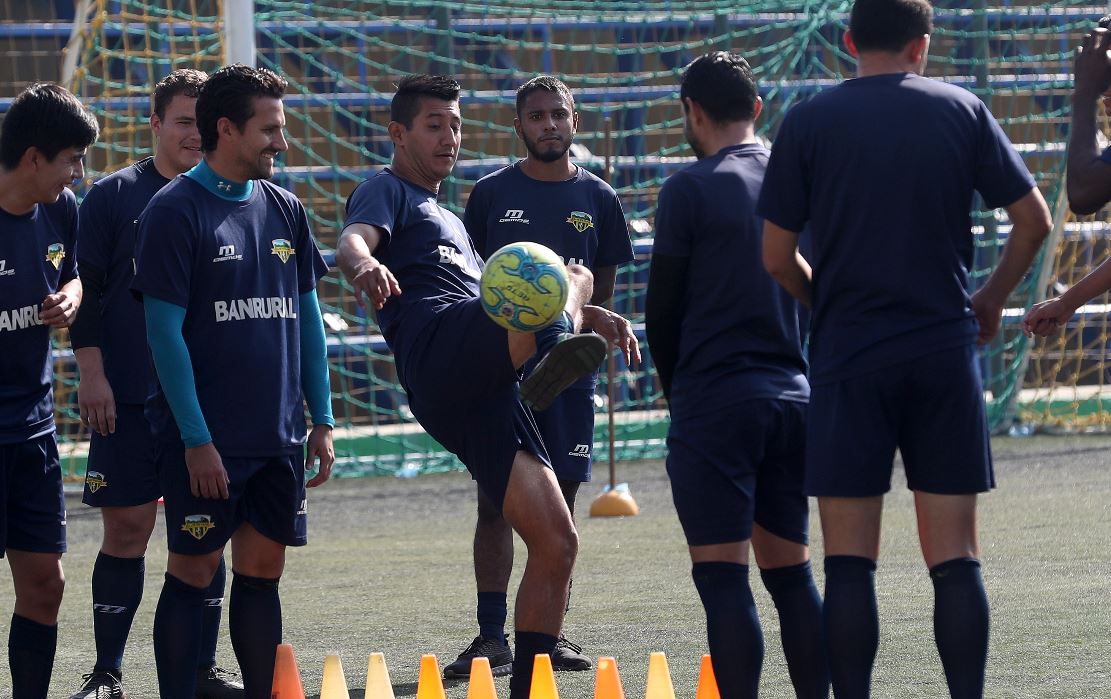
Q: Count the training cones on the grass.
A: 9